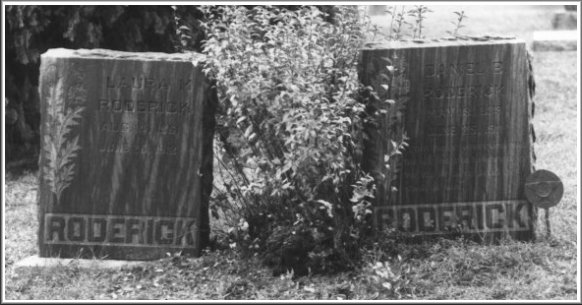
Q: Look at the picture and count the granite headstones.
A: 2